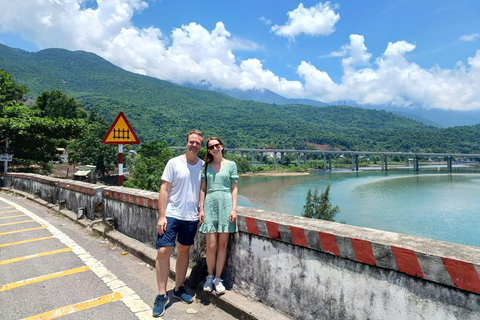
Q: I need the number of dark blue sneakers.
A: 2